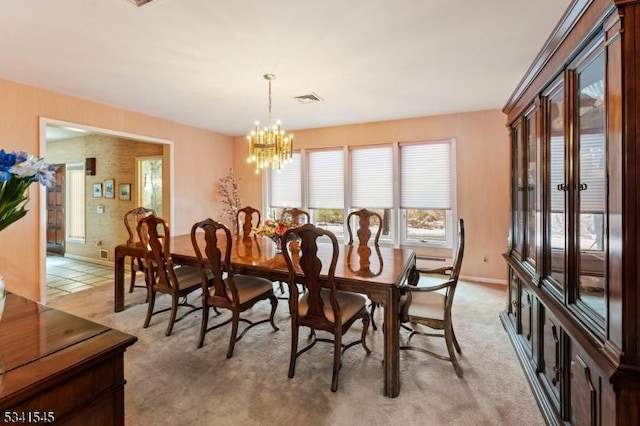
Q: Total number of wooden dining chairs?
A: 8